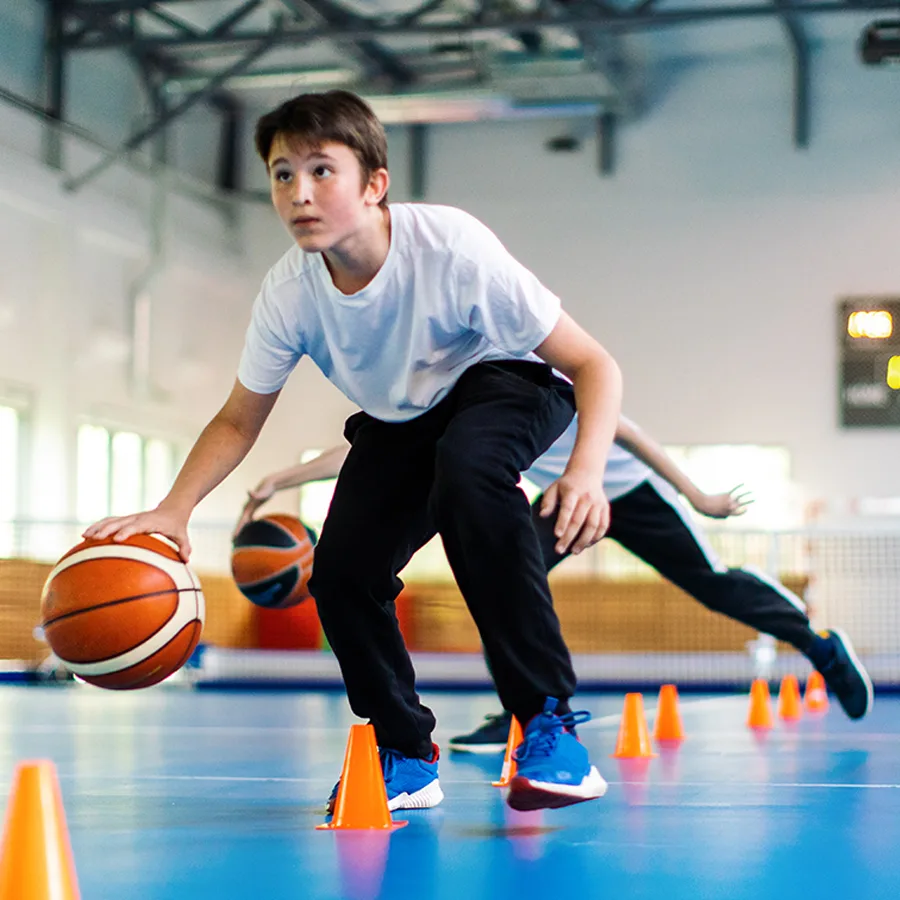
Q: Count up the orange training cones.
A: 8